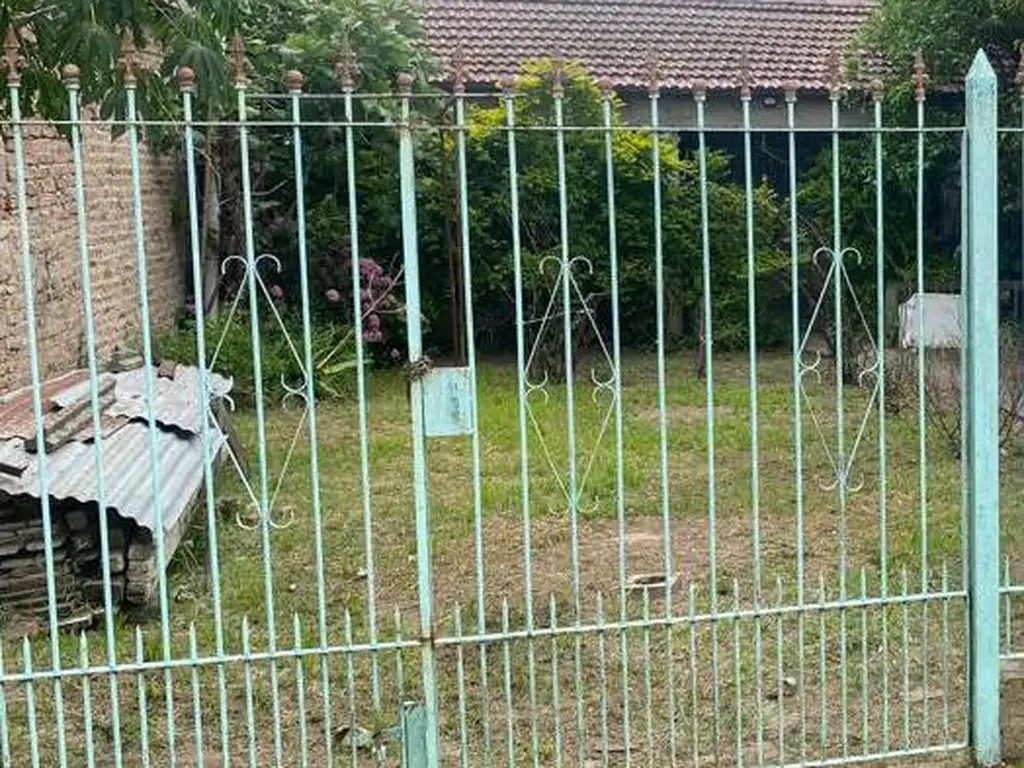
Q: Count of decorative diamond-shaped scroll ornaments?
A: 3